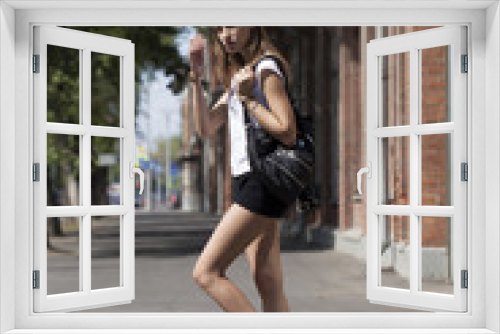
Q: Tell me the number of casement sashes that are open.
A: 2